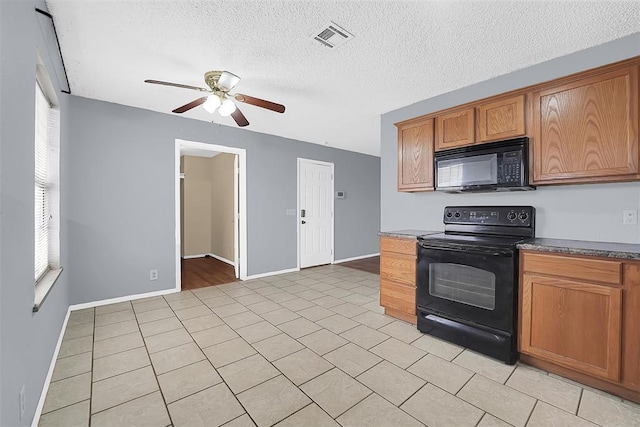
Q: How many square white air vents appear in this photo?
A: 1